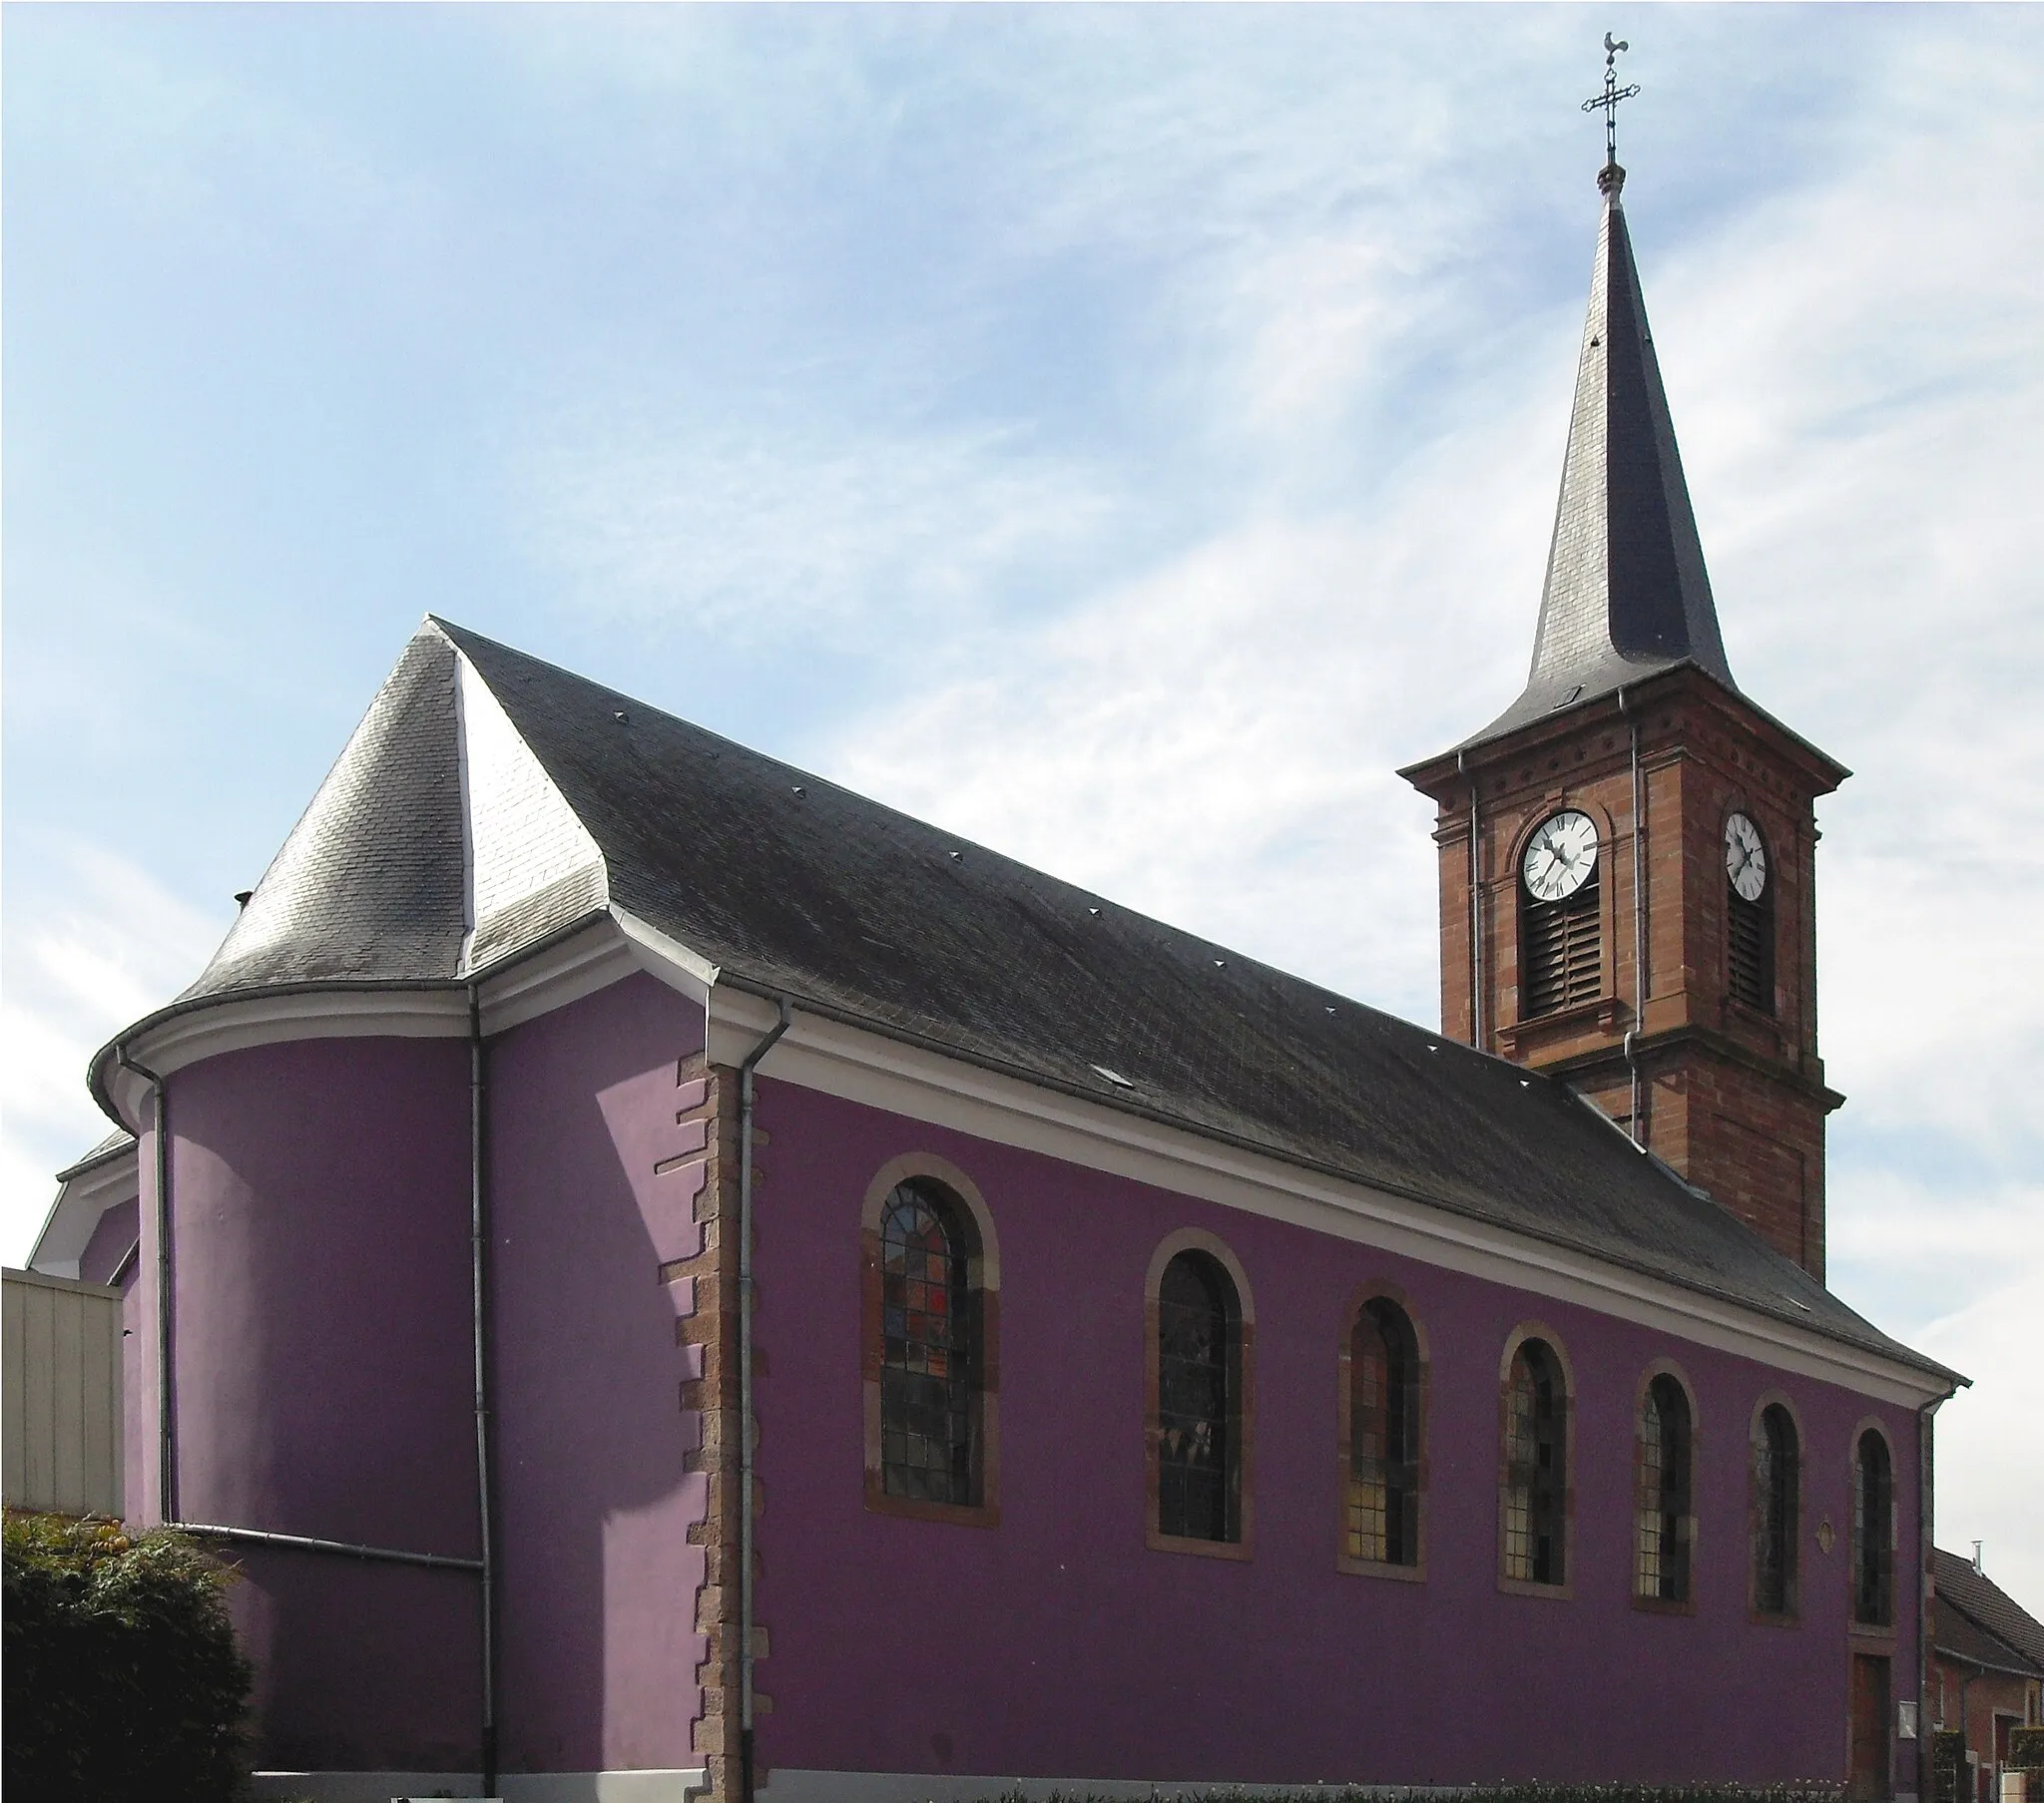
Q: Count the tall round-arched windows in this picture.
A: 7